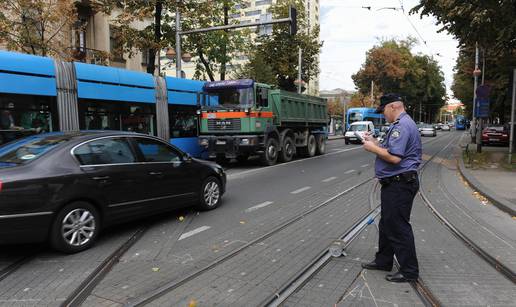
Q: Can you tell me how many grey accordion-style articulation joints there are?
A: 2